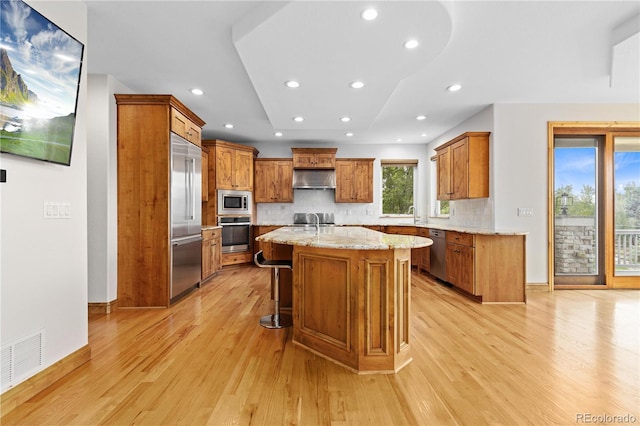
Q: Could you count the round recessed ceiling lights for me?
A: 14